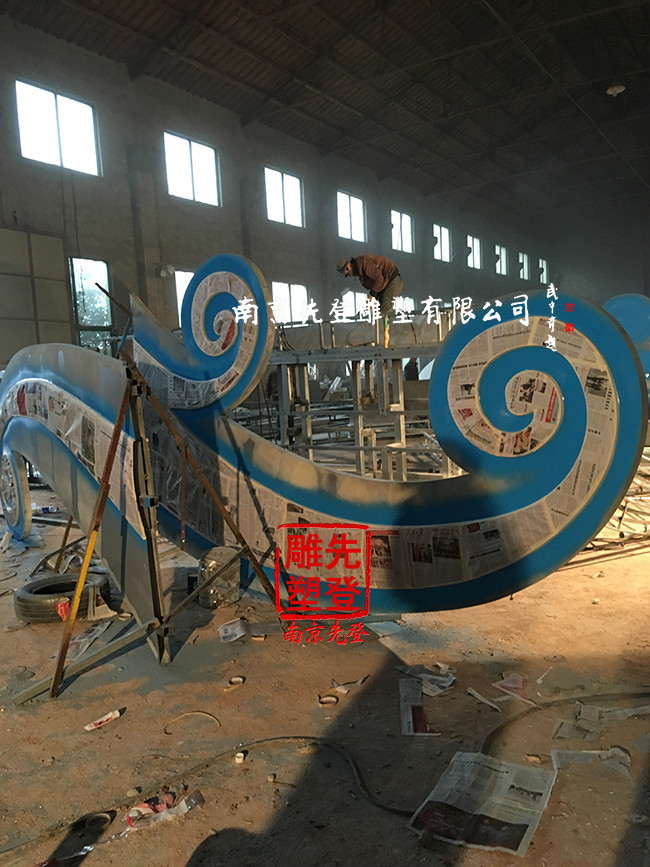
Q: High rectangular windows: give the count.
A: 10